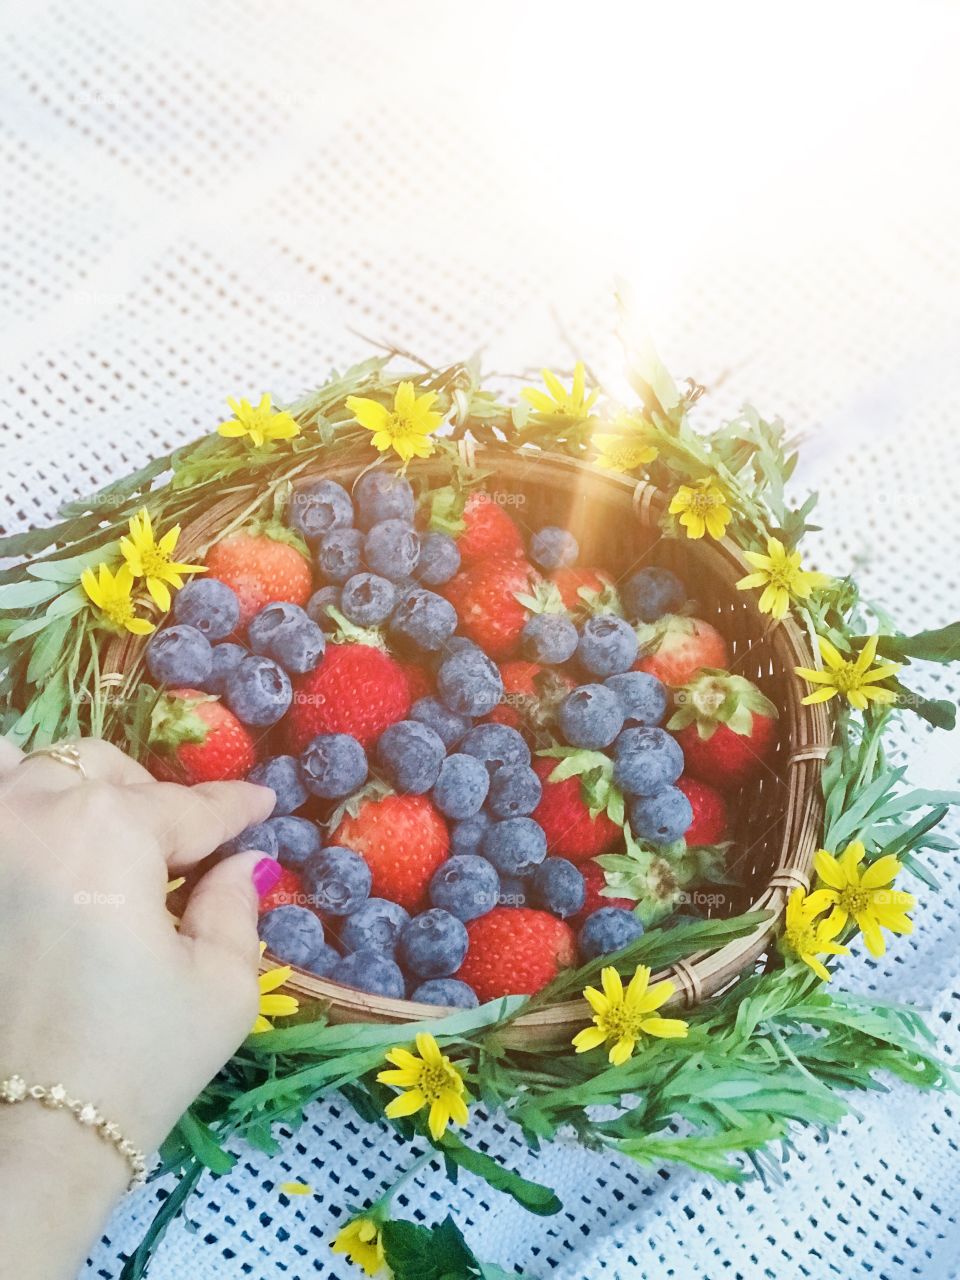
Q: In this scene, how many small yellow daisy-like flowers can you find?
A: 15